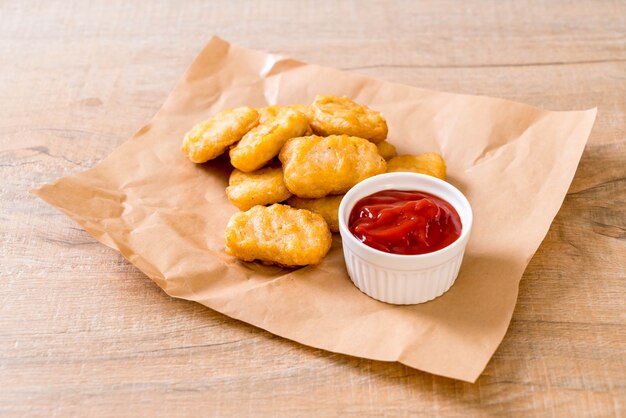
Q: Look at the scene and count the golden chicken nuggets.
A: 10